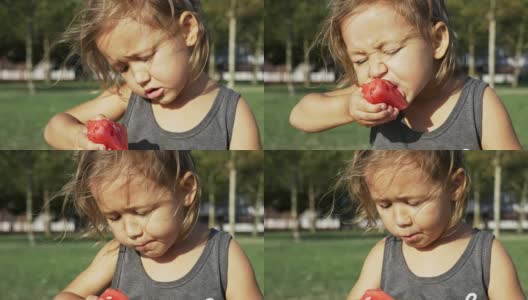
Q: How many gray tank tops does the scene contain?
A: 4